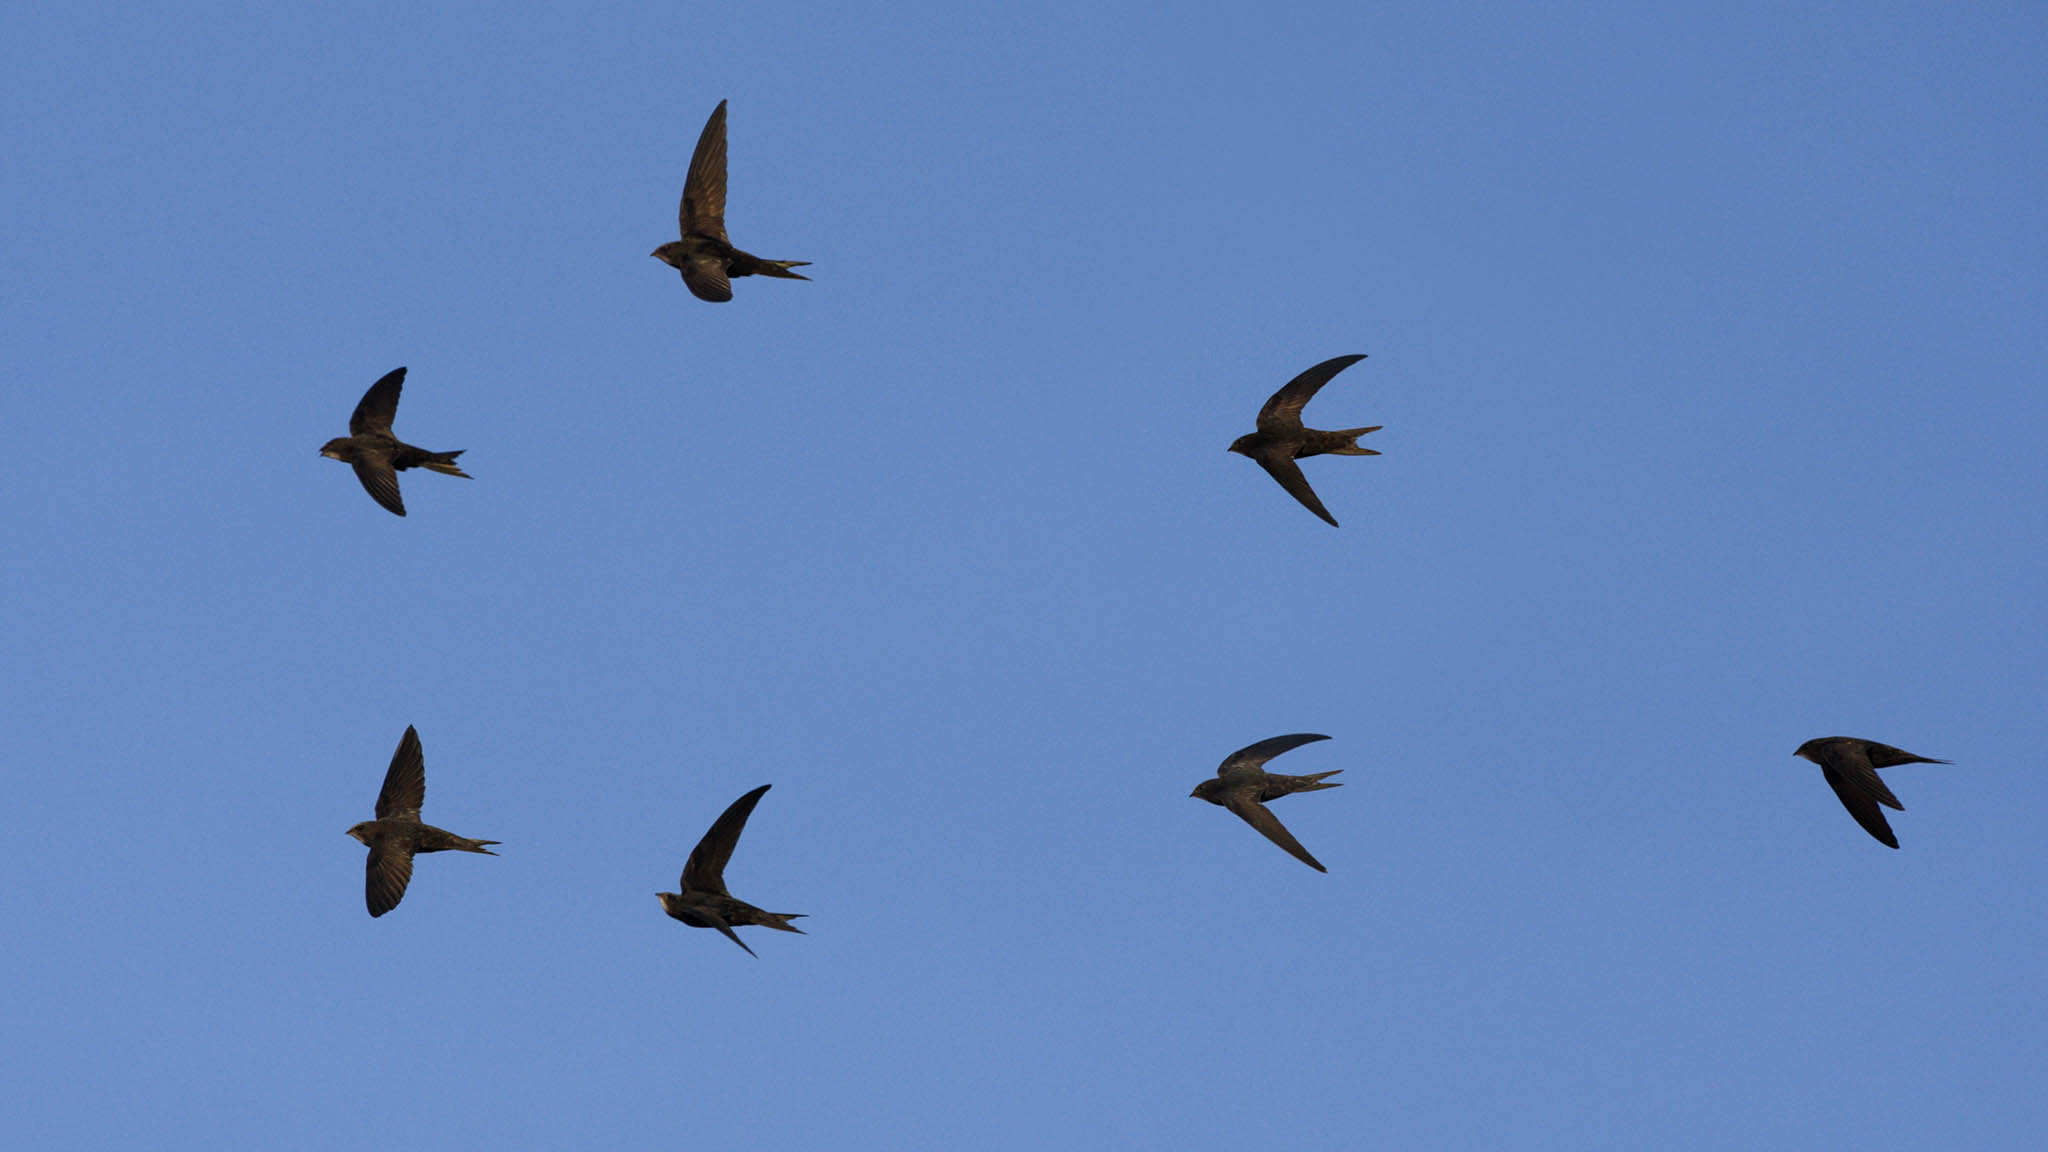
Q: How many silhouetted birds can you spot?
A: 7